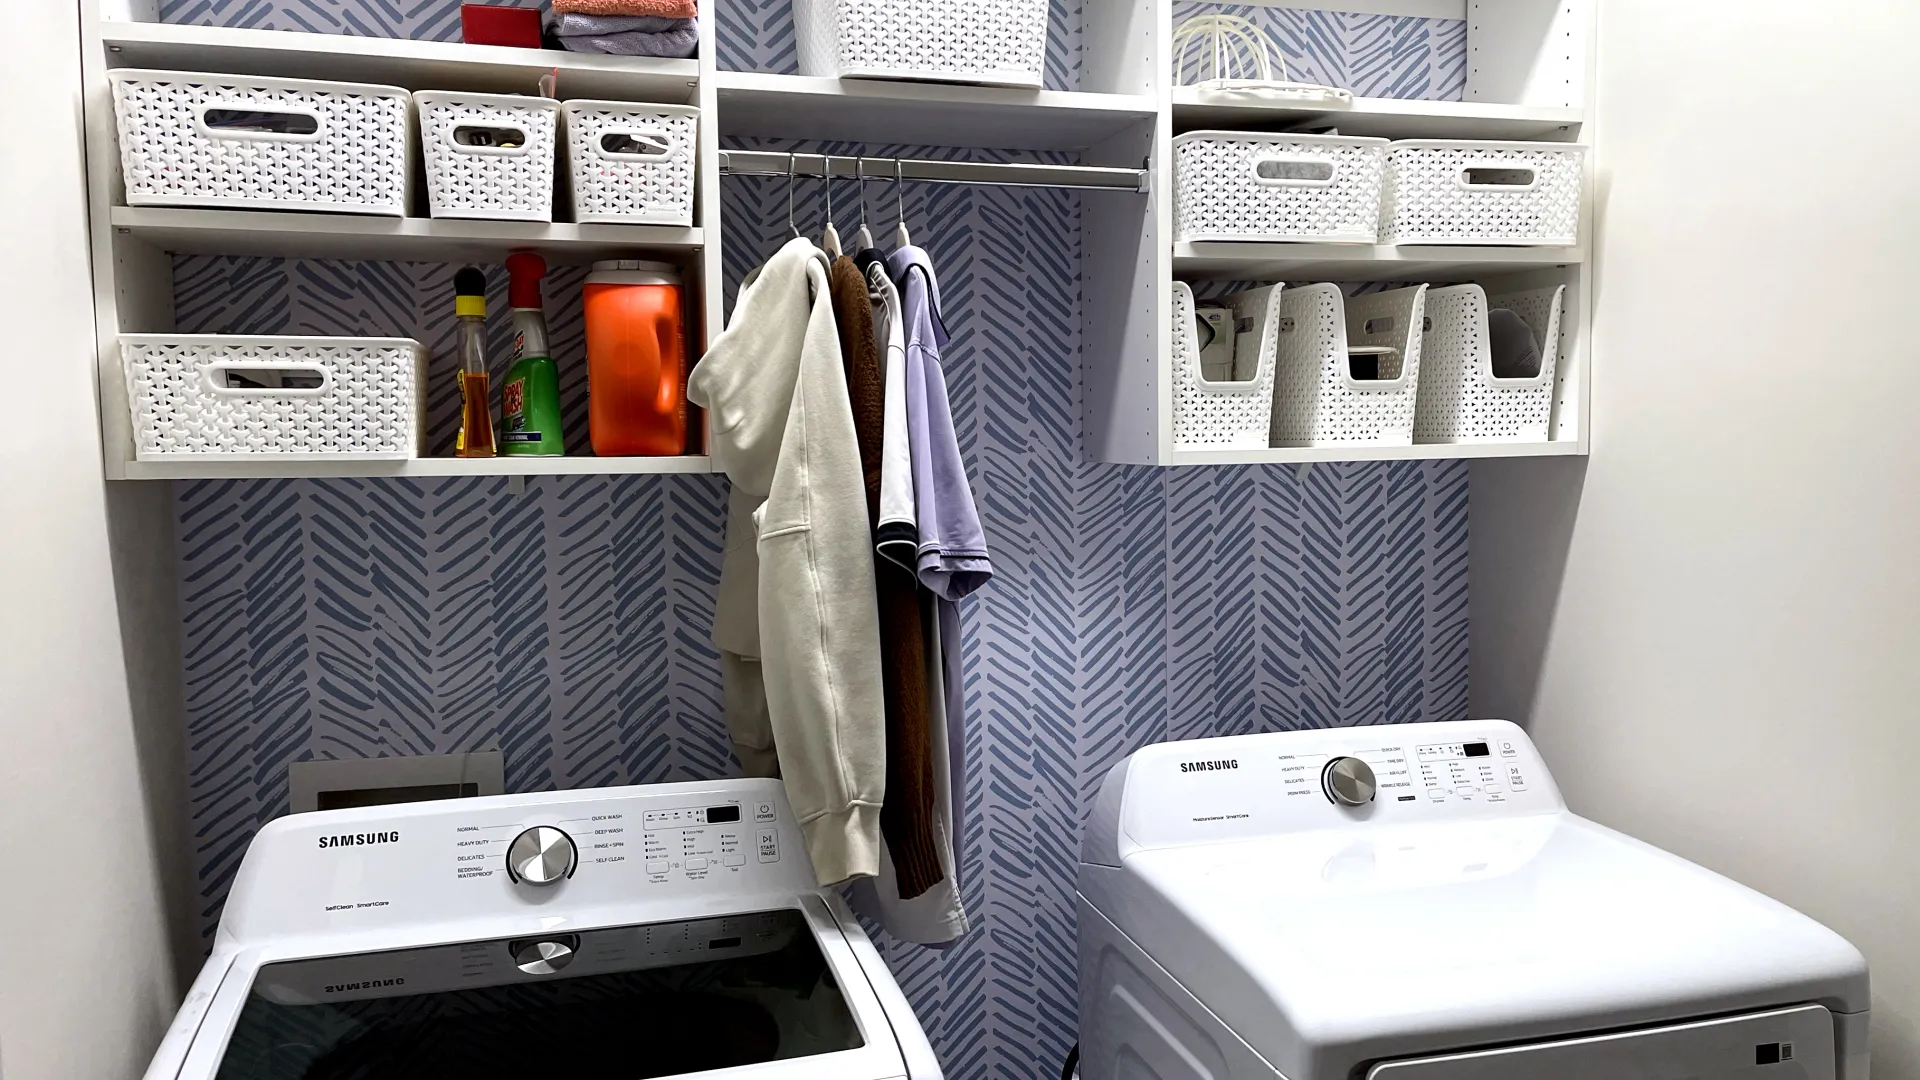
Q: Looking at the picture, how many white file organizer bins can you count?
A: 3